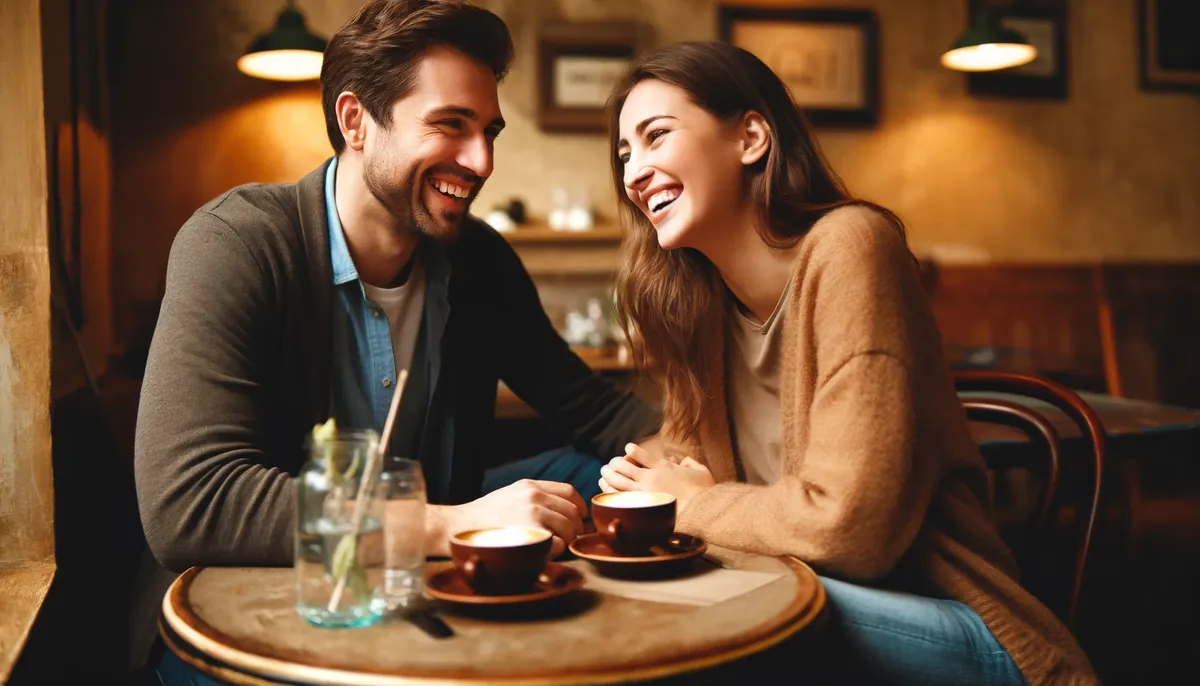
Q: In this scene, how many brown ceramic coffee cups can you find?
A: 2